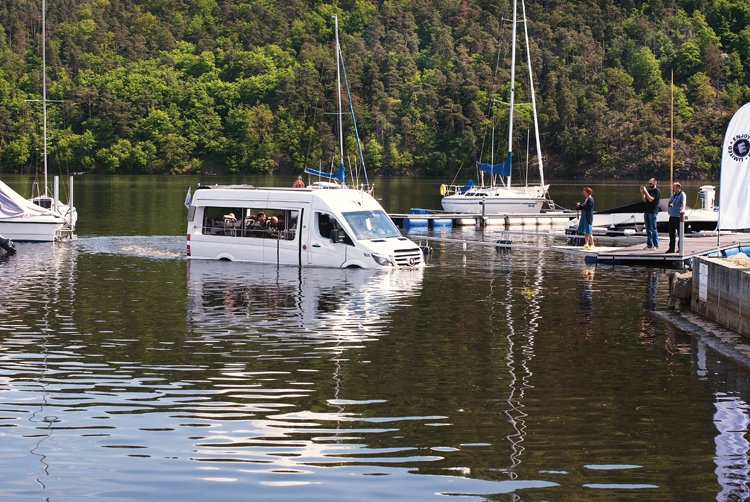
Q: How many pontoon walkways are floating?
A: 2